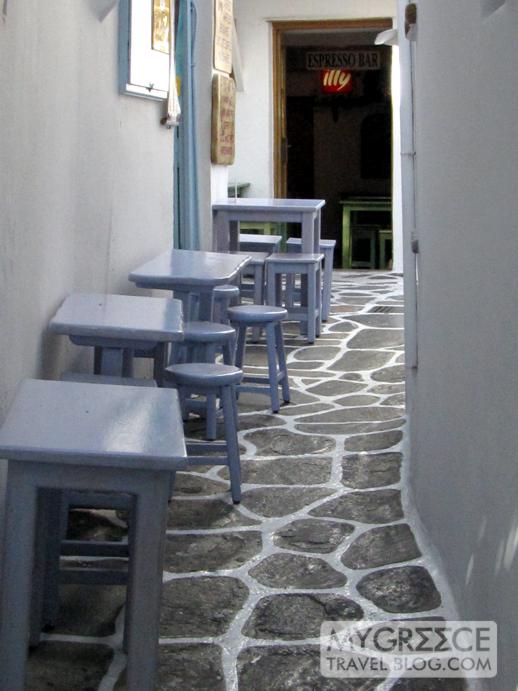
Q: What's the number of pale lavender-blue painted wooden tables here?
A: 4